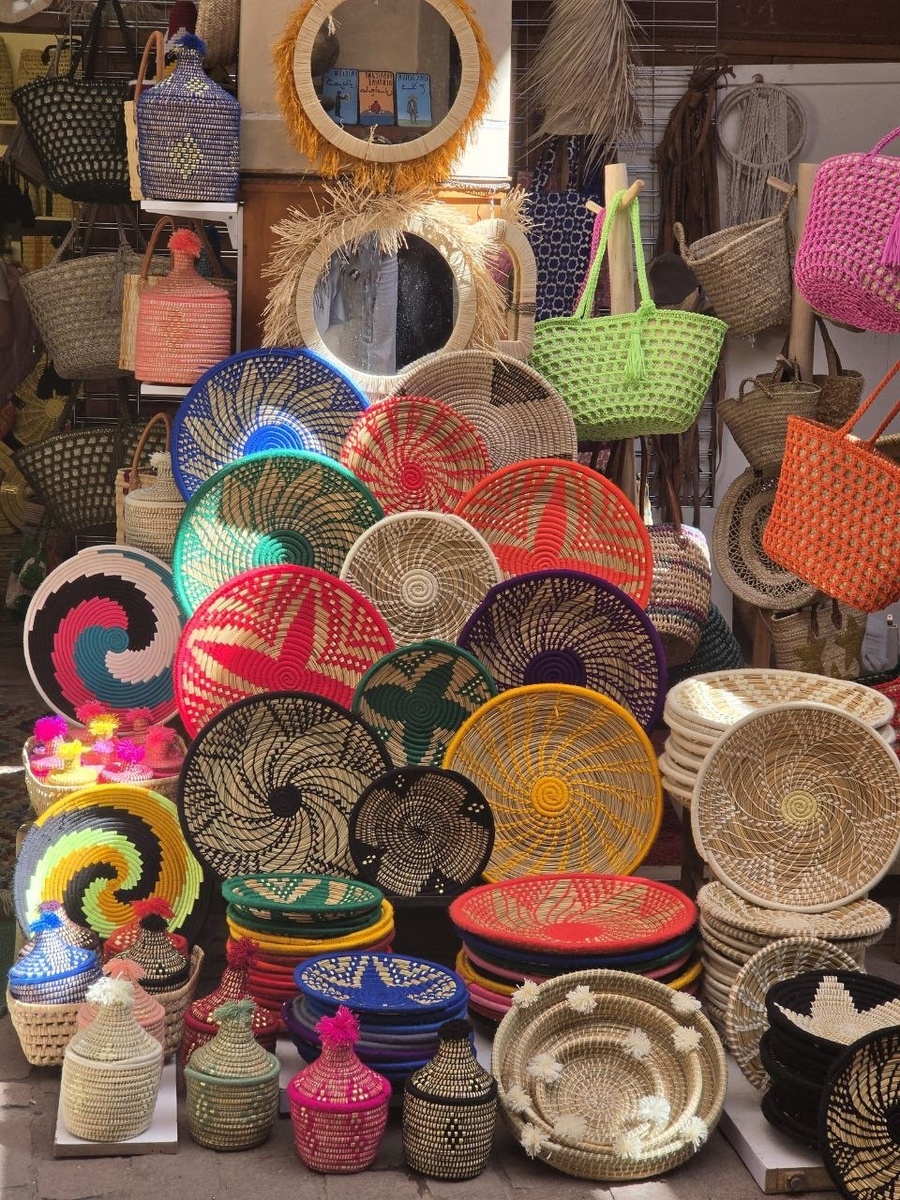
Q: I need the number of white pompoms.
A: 14